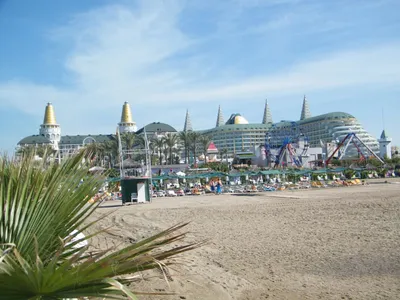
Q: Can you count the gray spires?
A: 4